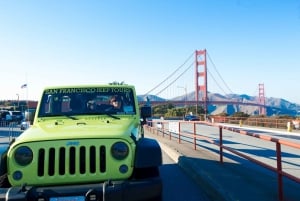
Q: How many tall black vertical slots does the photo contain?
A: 7